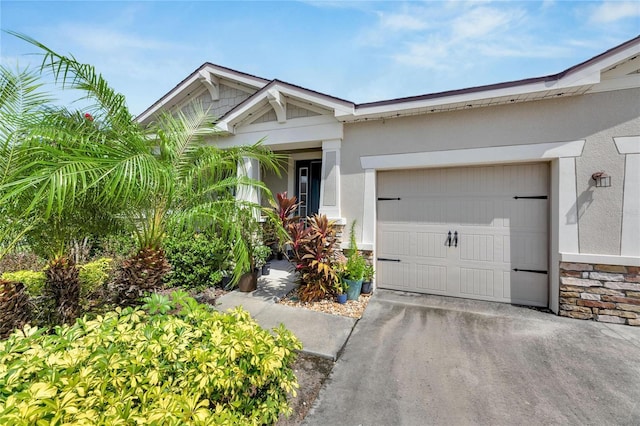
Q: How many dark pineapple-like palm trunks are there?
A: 3